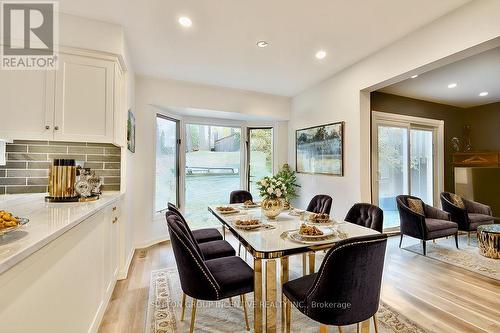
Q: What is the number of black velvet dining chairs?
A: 7